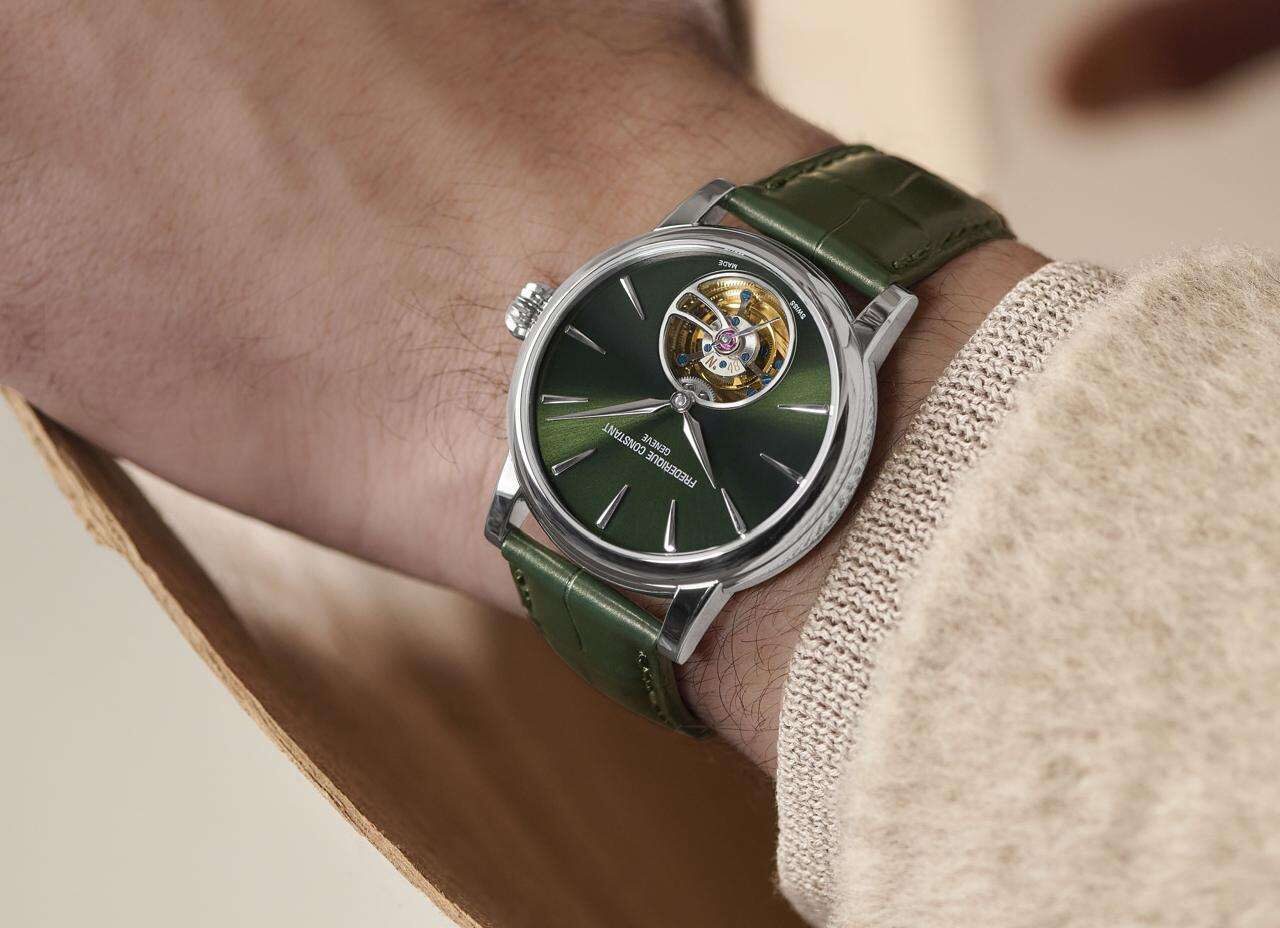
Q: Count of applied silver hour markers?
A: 9